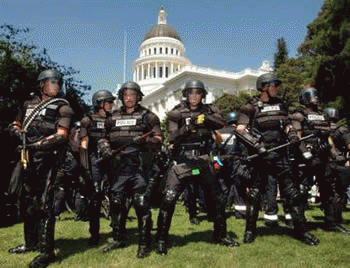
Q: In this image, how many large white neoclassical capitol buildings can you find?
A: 1